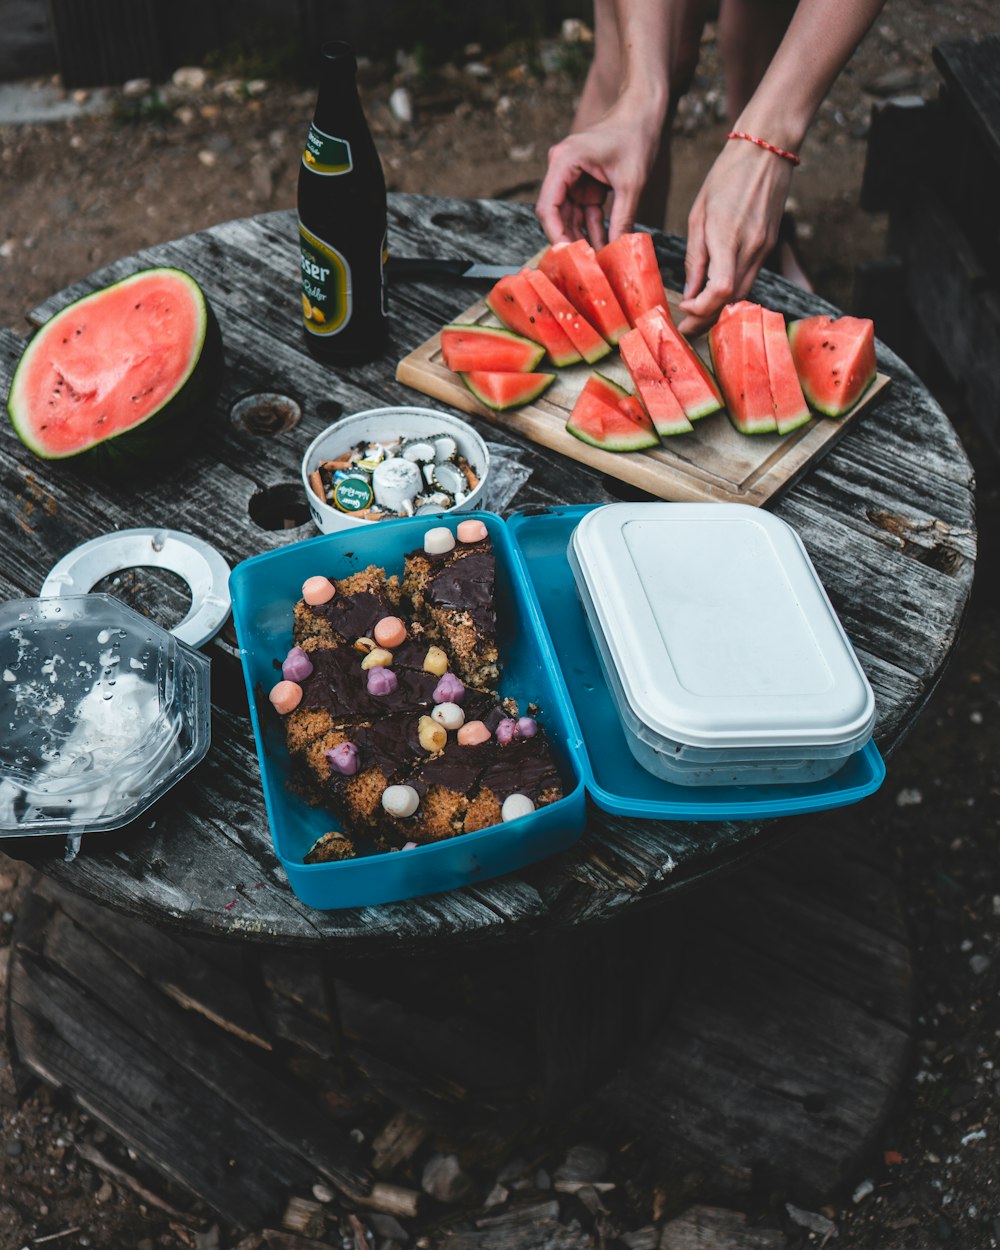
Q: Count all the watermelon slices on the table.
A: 12